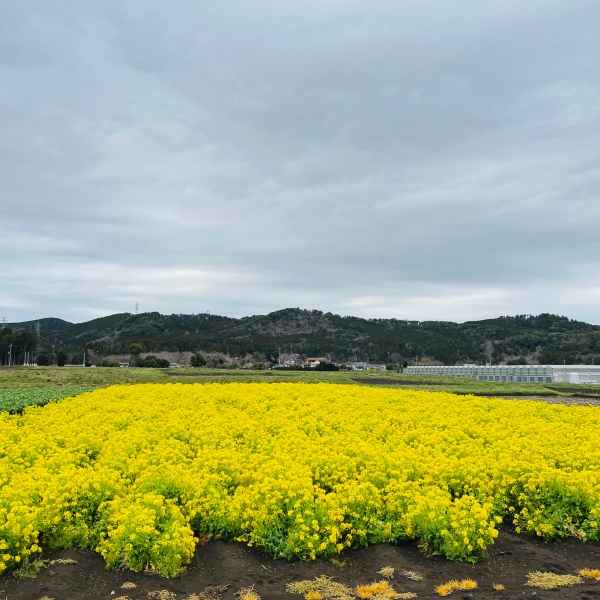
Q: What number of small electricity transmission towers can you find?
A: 3